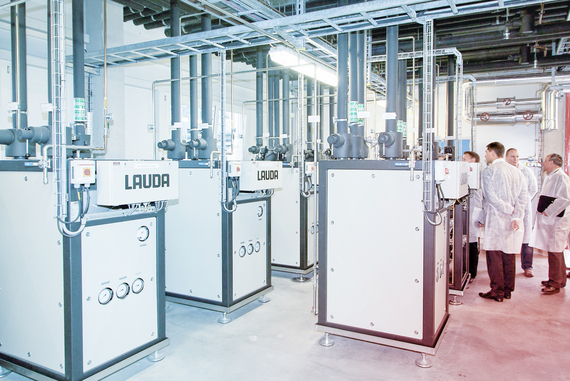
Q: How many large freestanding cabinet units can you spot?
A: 5